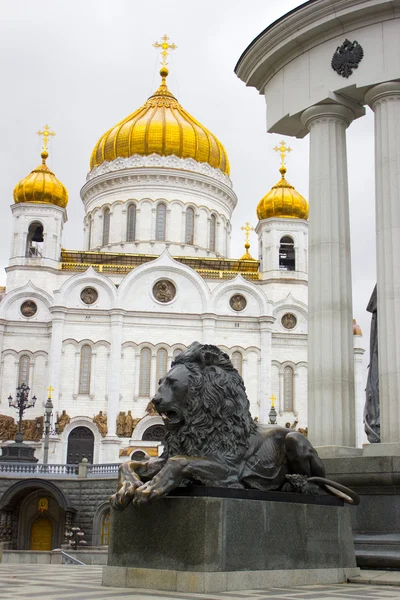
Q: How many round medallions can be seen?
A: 5